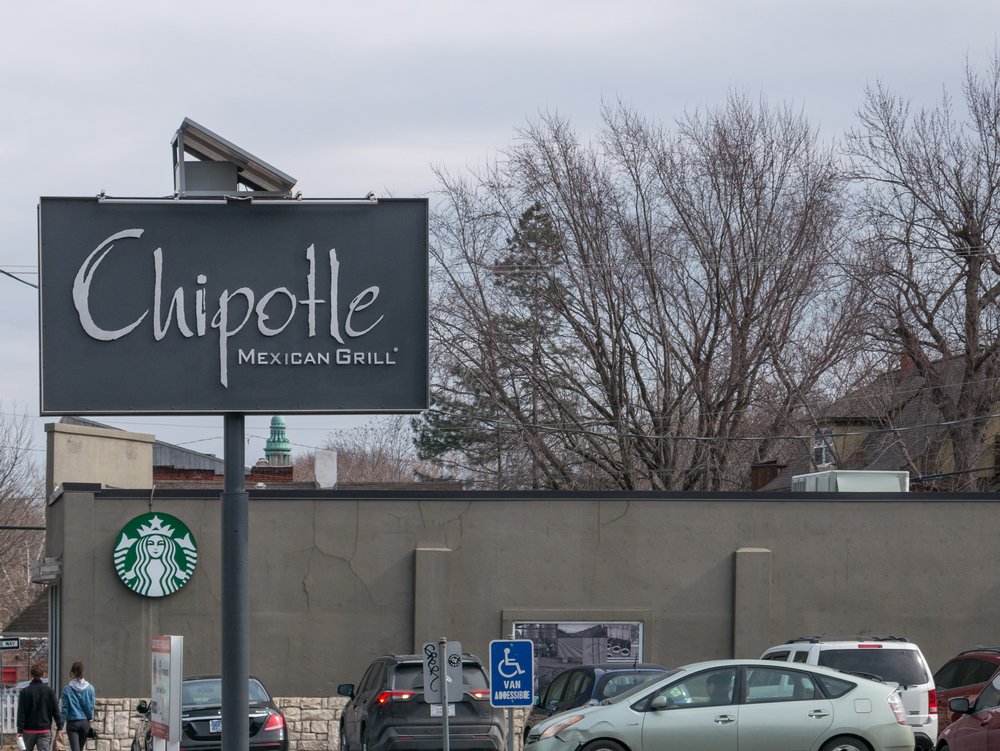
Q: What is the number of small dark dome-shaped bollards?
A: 0